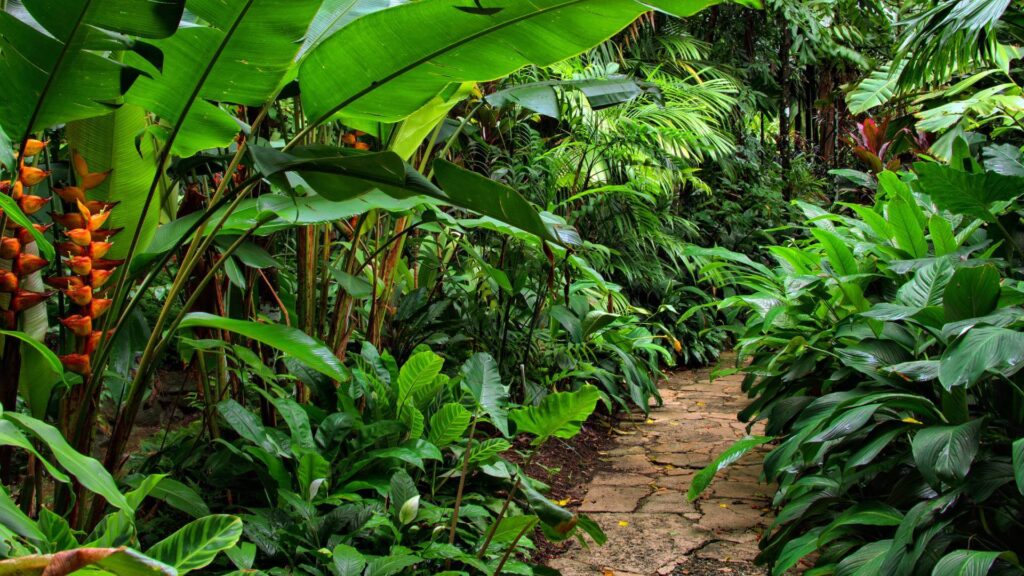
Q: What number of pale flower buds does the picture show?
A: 2